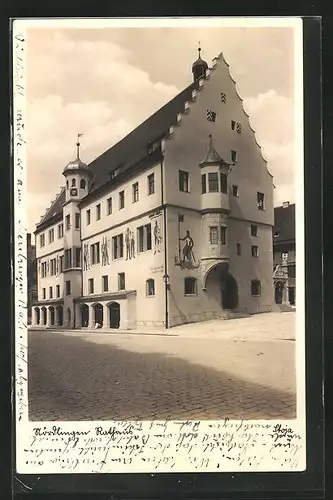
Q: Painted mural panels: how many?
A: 5